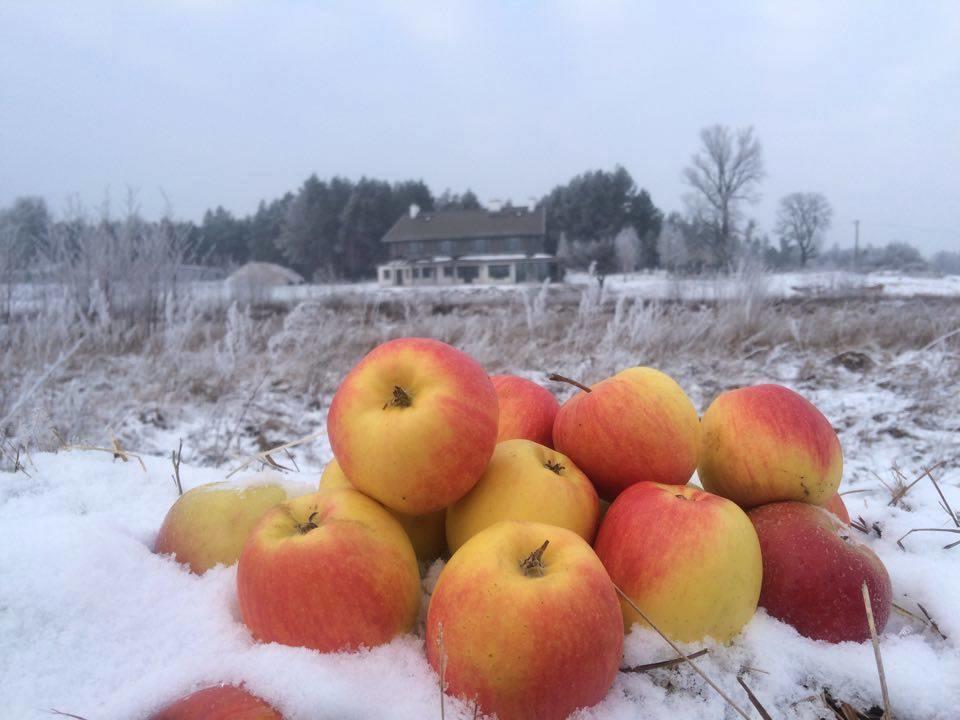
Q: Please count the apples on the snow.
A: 13